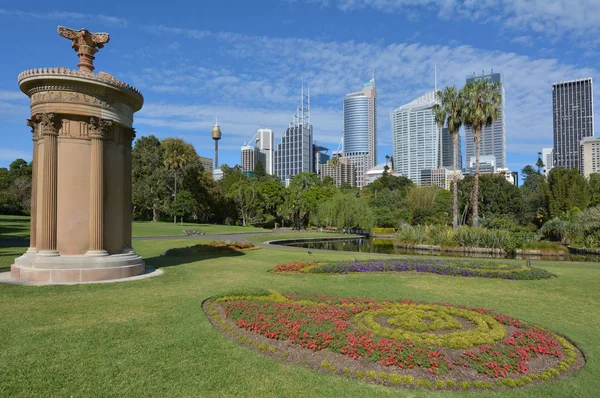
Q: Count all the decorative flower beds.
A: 3